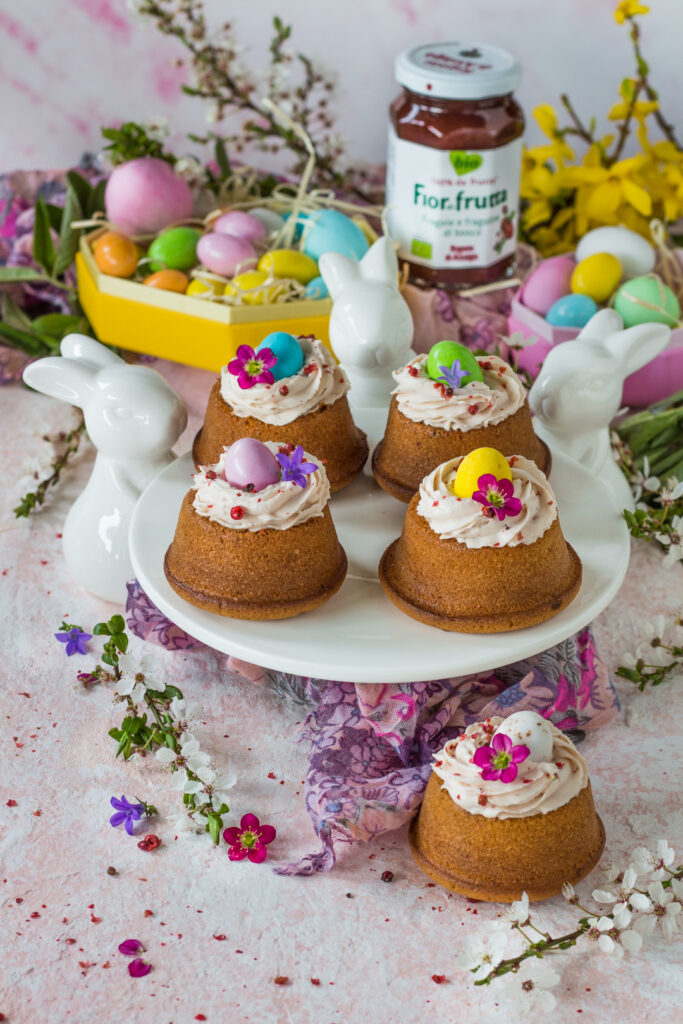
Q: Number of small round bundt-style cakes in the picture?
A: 5